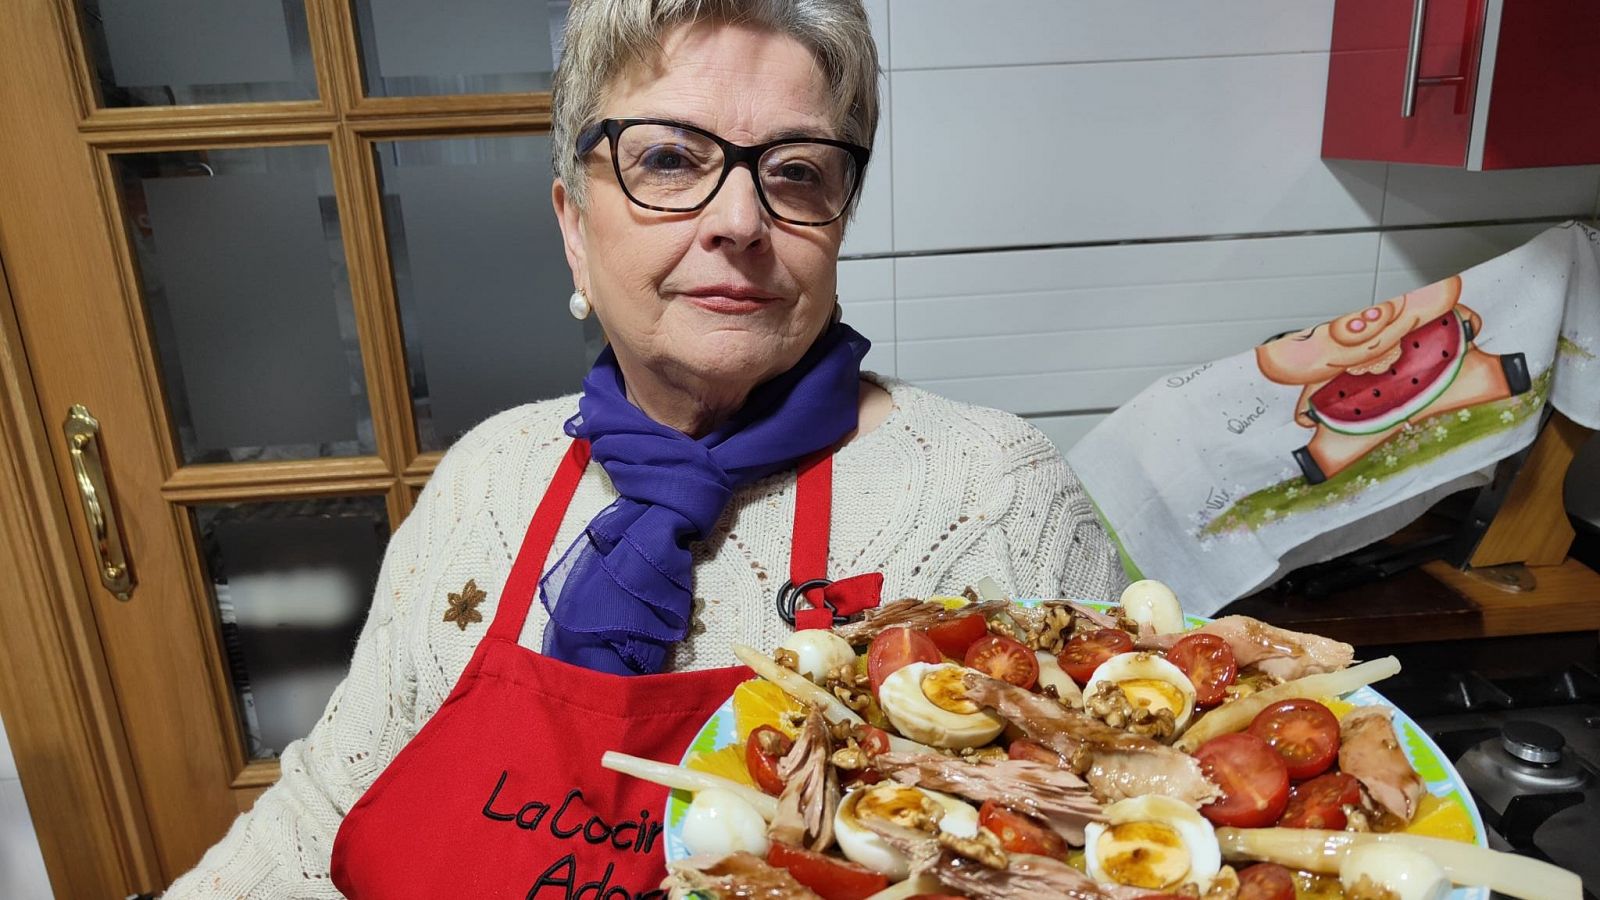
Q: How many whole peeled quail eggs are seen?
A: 4